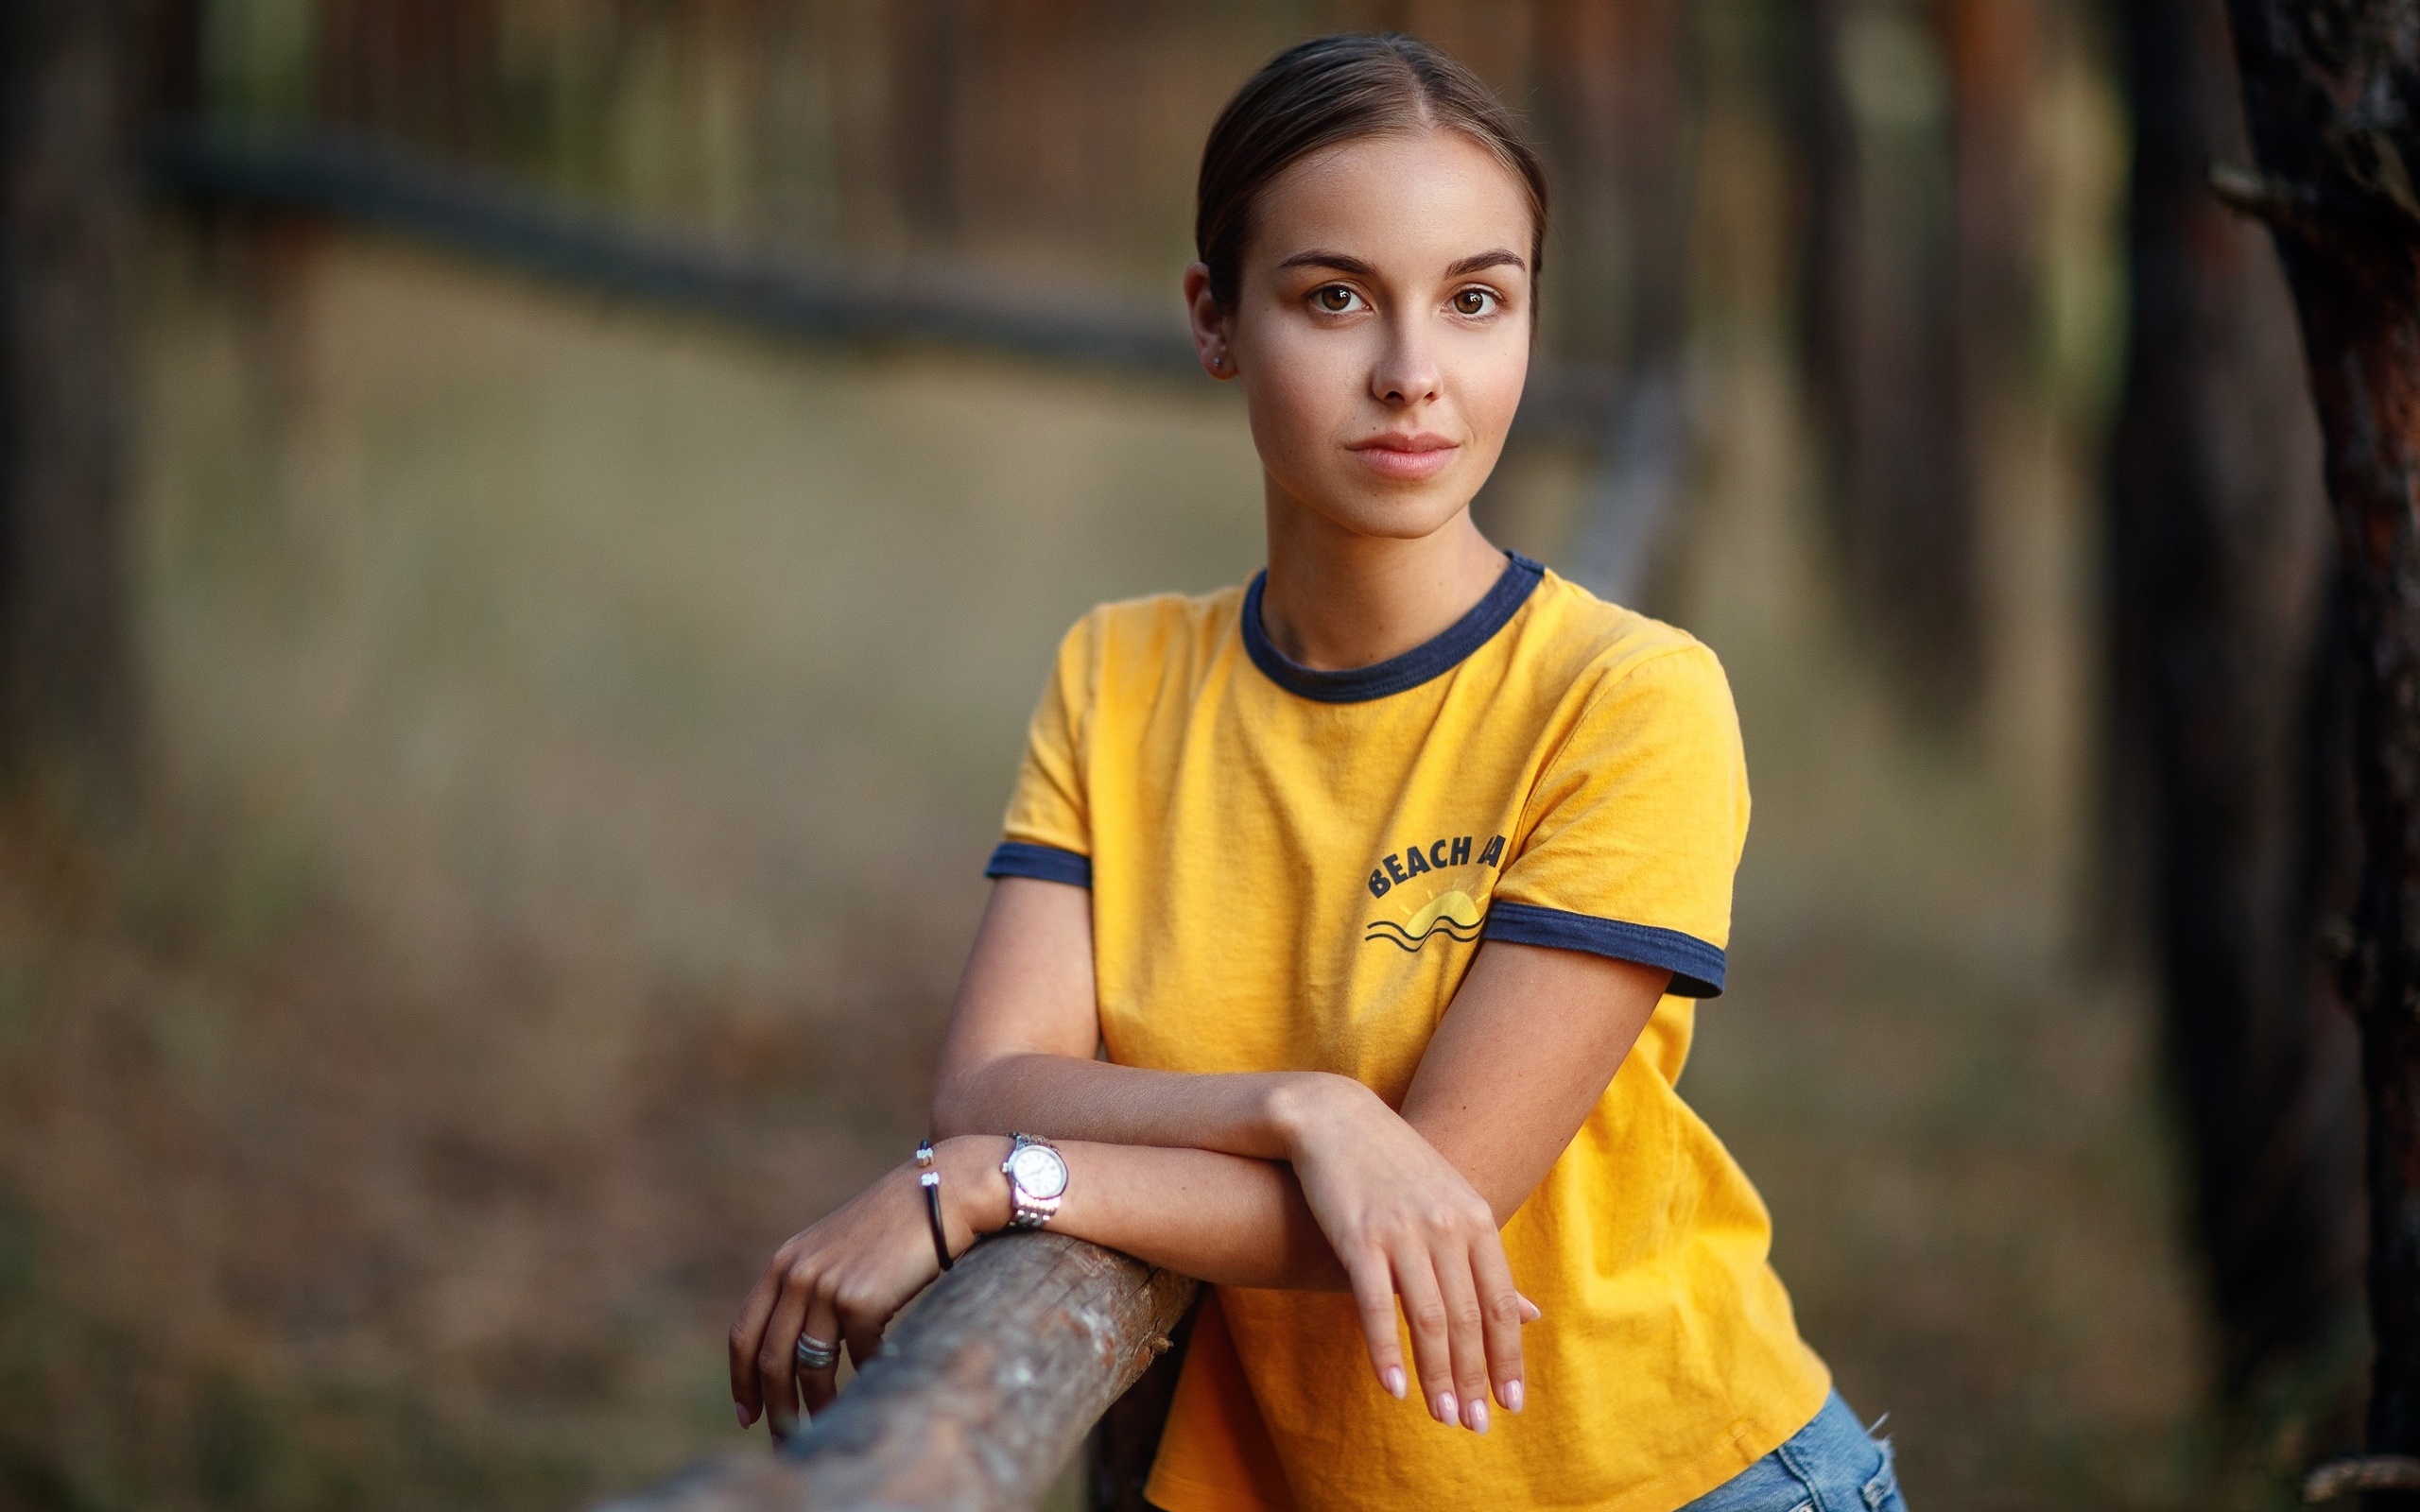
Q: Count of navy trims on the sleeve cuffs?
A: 2